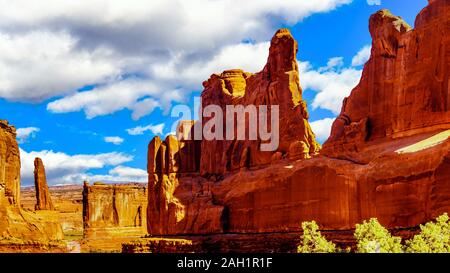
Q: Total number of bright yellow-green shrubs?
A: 3